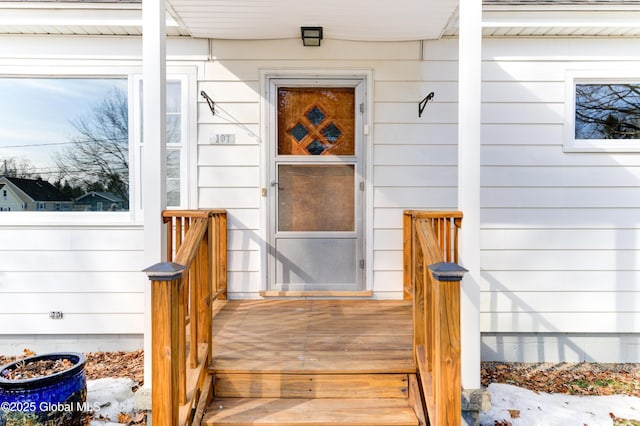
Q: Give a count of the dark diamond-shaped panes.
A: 4